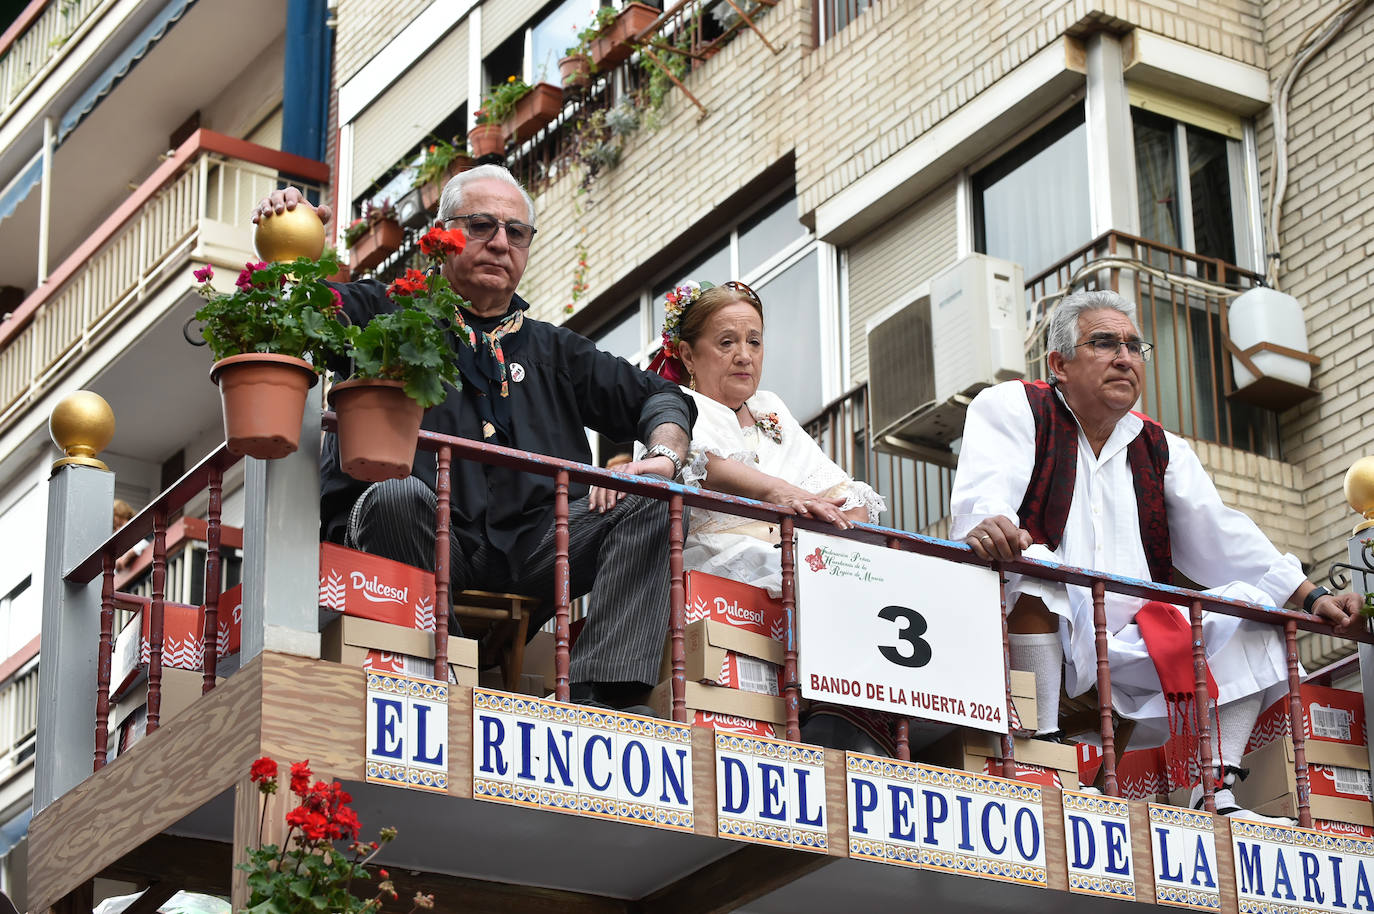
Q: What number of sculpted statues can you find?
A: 0